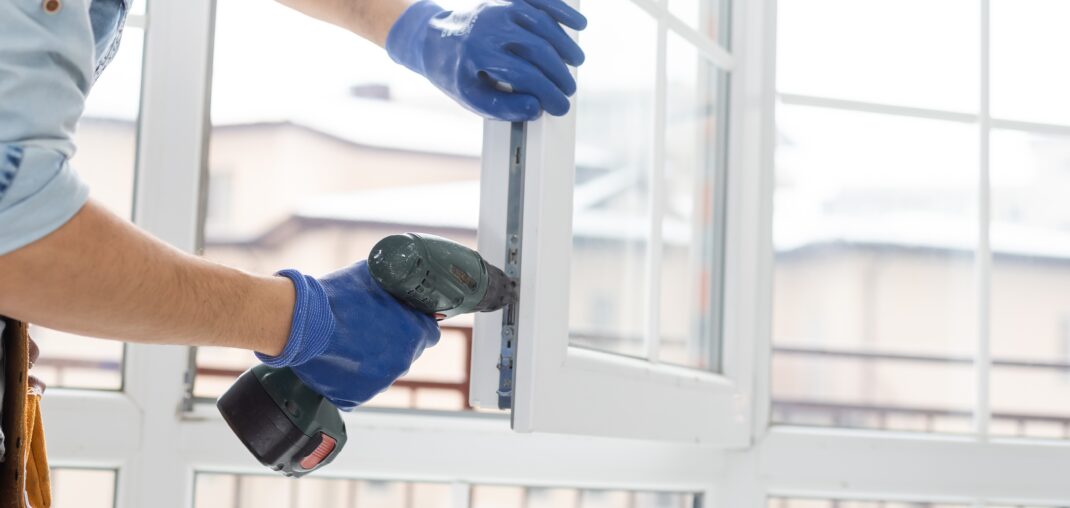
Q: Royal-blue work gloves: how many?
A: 2